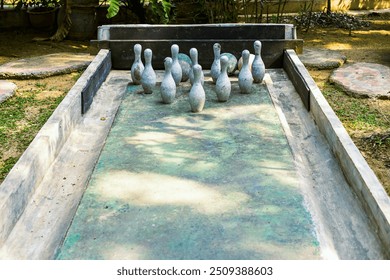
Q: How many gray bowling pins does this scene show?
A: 10